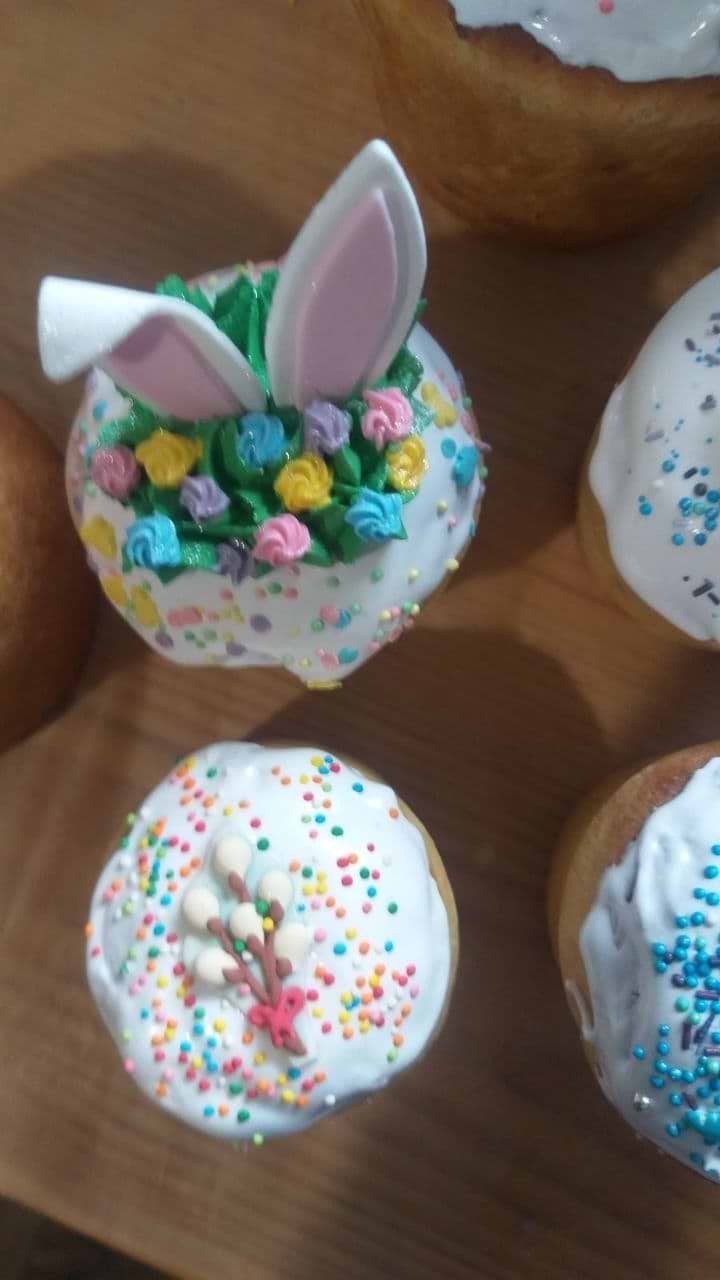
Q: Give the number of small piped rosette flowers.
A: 12